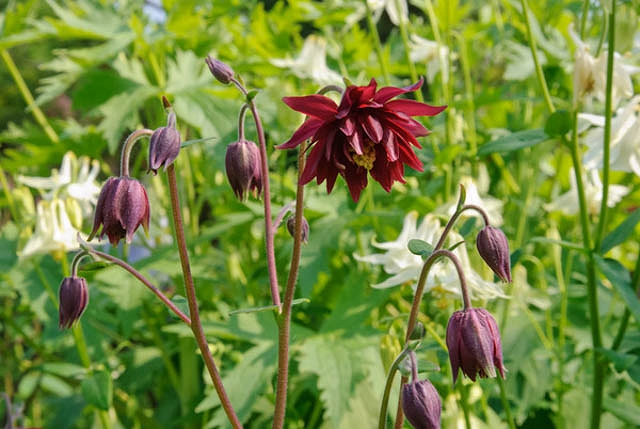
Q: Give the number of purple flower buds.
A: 9